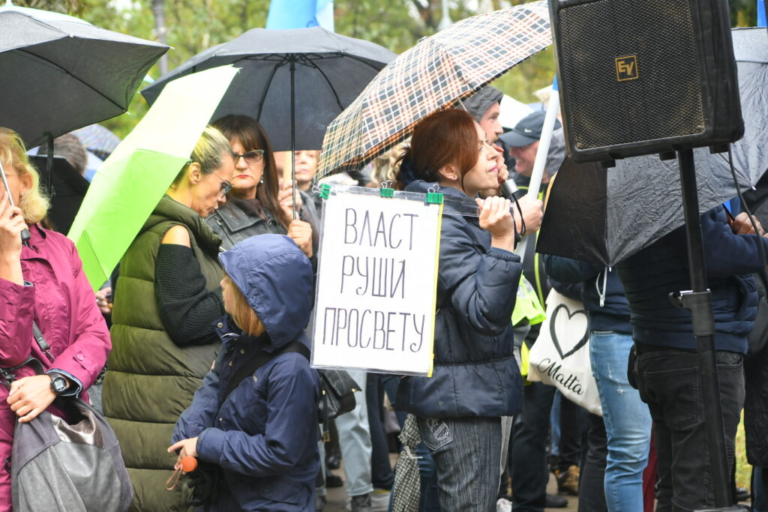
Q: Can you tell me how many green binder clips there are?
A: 3